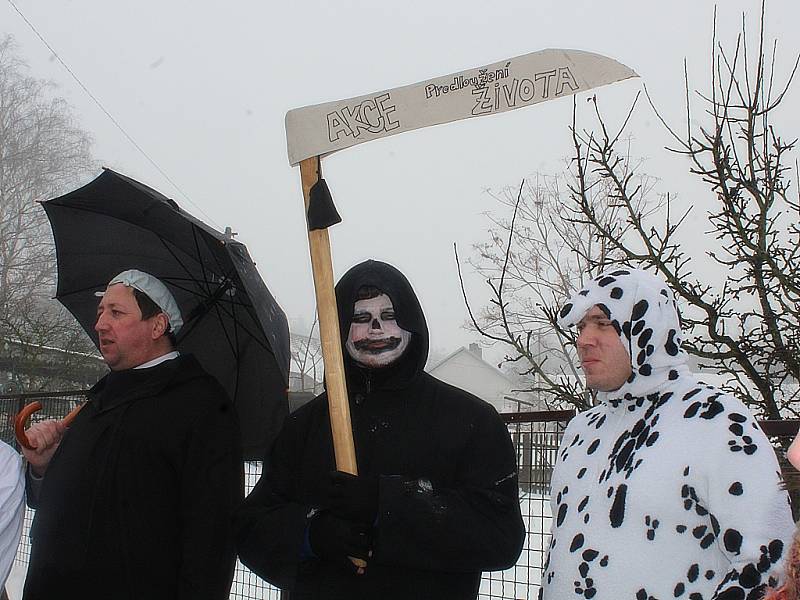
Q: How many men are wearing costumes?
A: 2